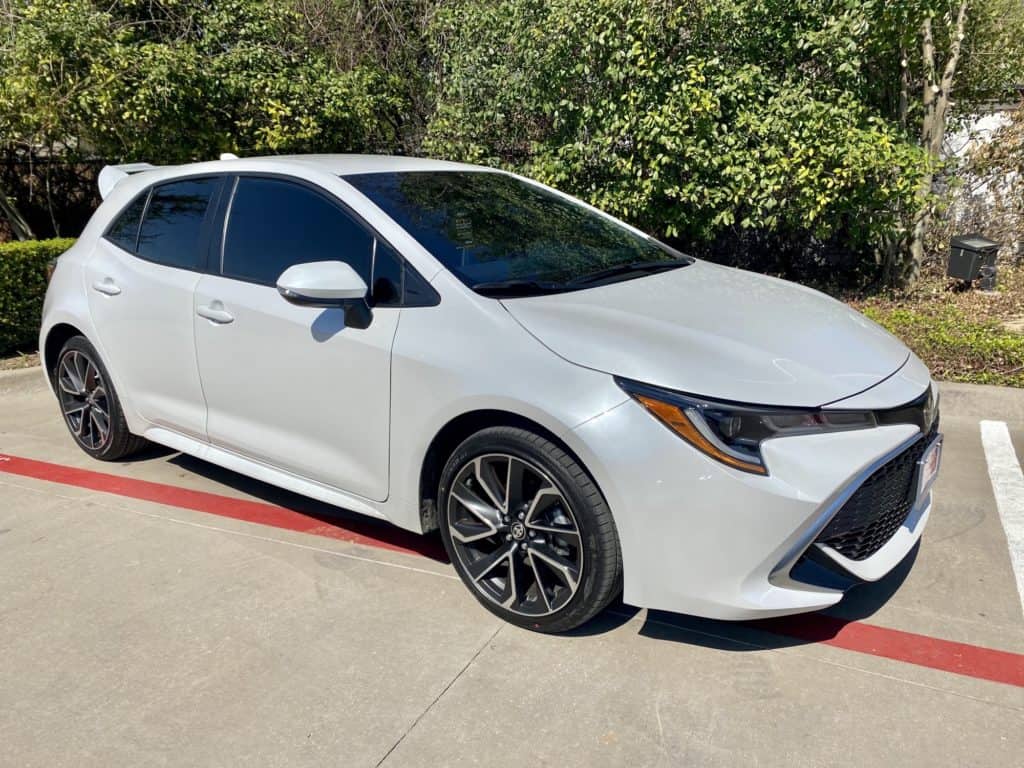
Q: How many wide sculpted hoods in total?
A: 1